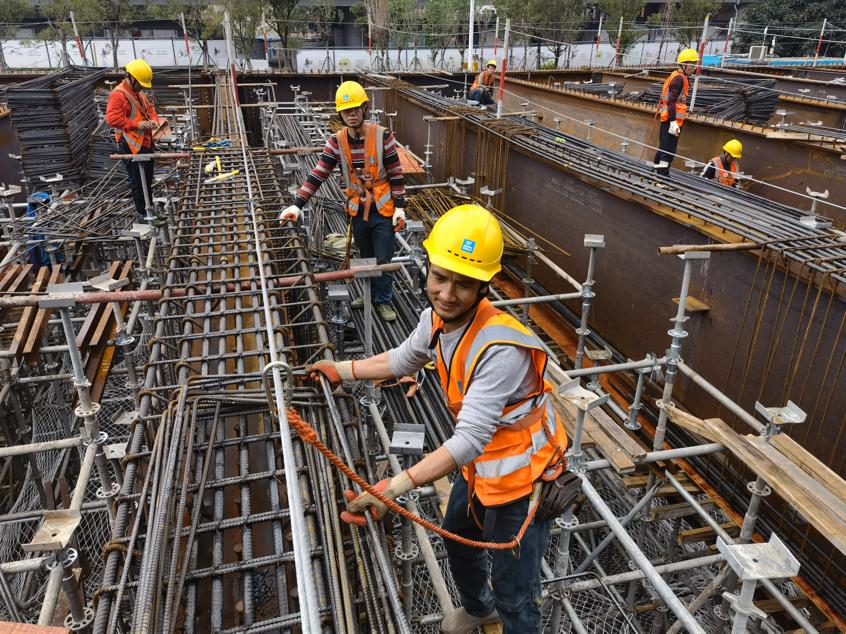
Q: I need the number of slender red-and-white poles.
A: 12